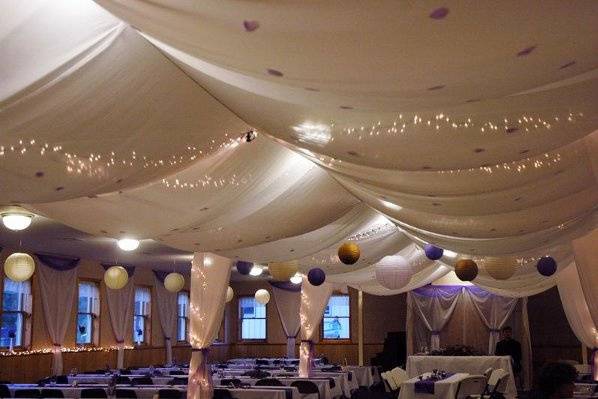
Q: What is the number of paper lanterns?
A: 14